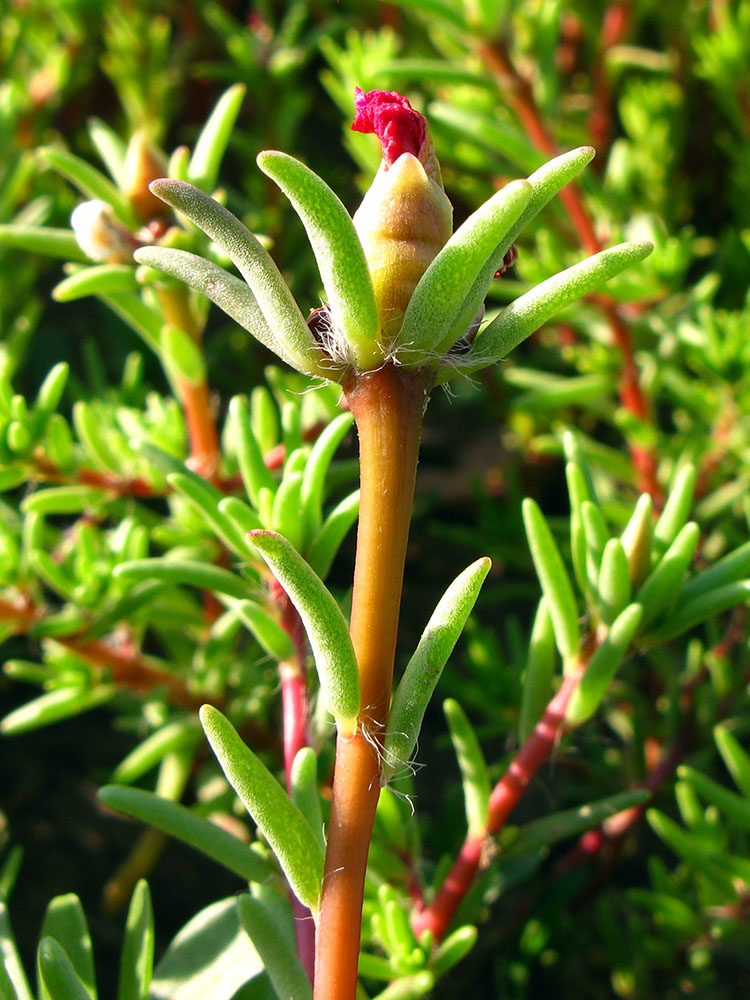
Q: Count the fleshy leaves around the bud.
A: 6